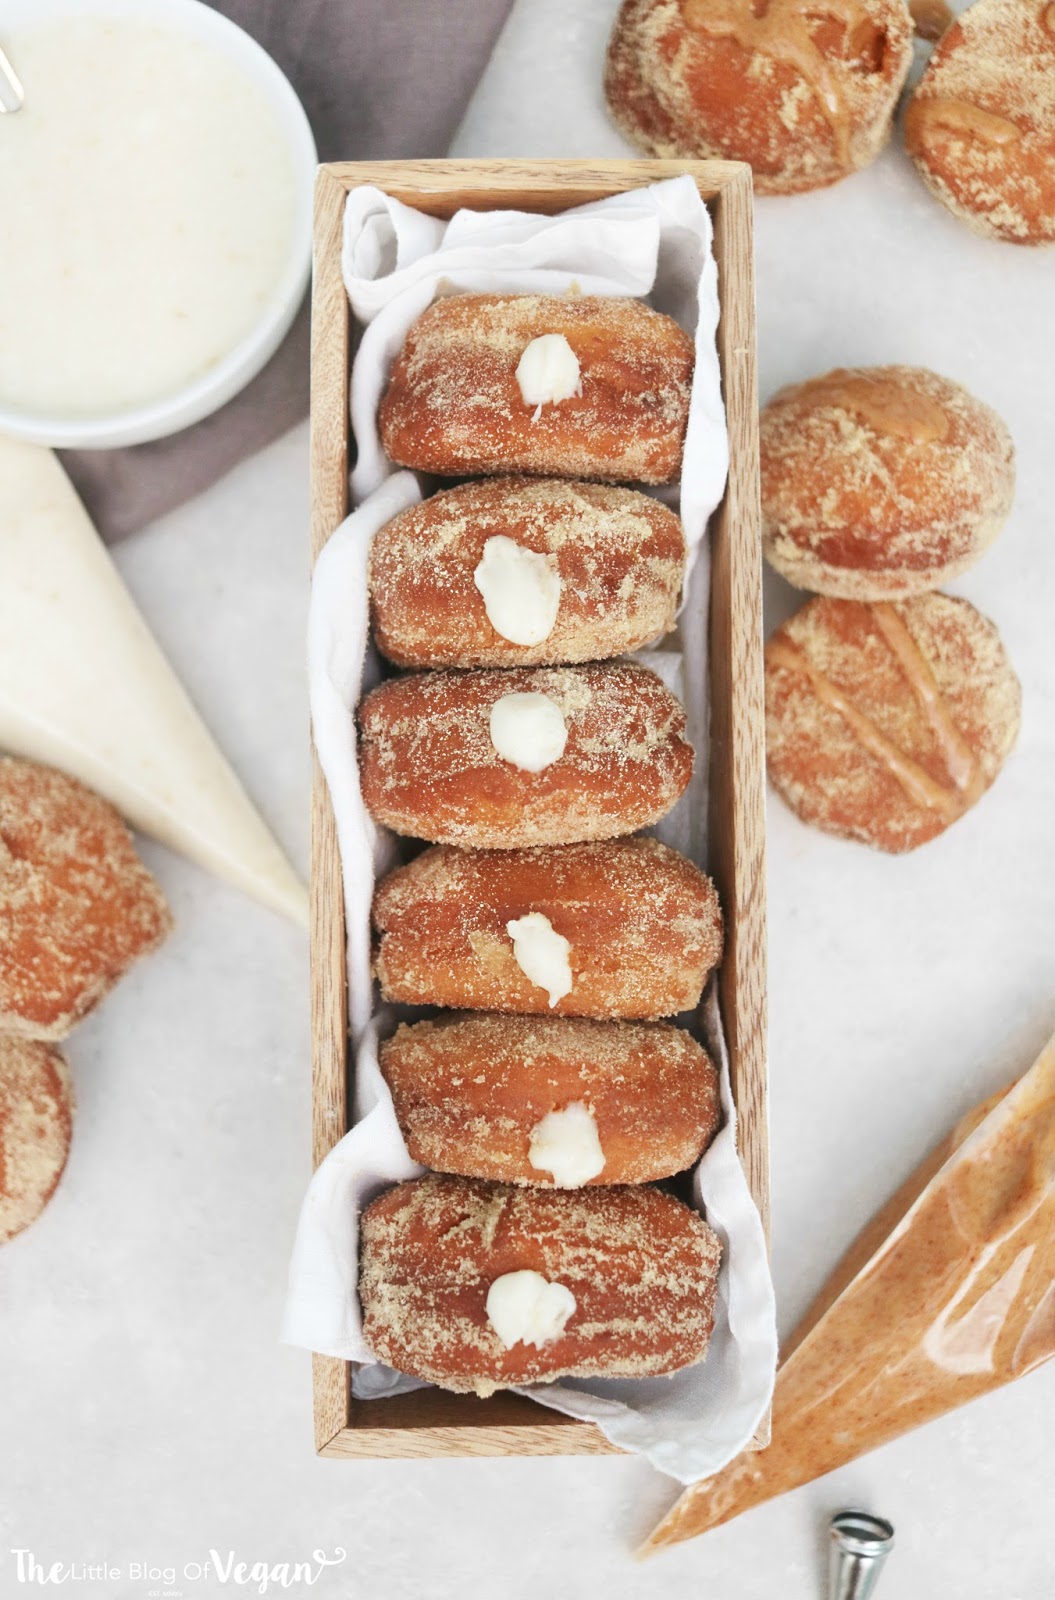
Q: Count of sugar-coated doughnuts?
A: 12